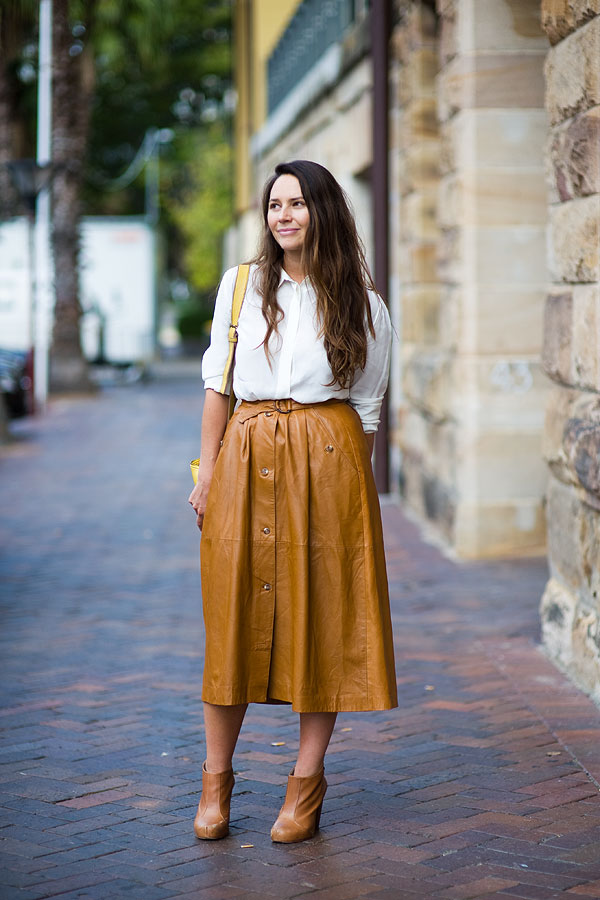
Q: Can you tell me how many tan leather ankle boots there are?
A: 2